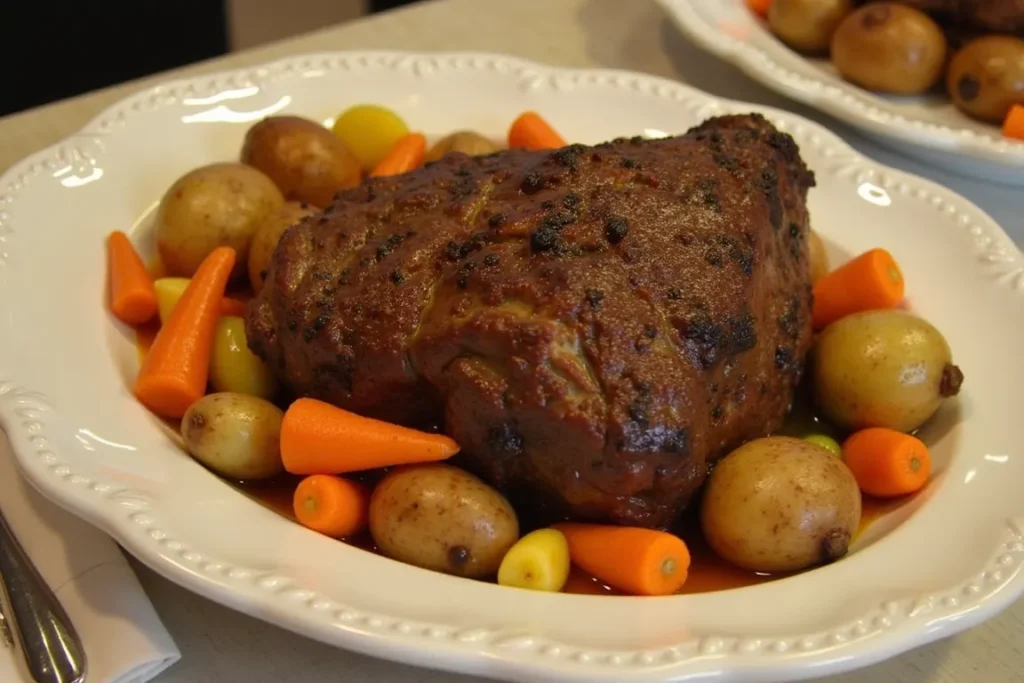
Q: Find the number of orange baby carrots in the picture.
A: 11